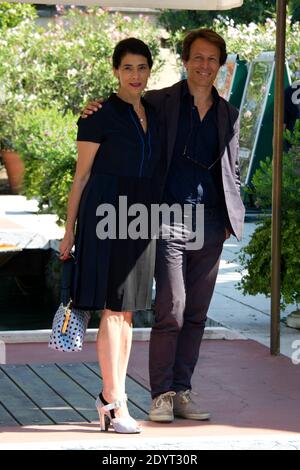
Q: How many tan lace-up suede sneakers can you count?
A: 2